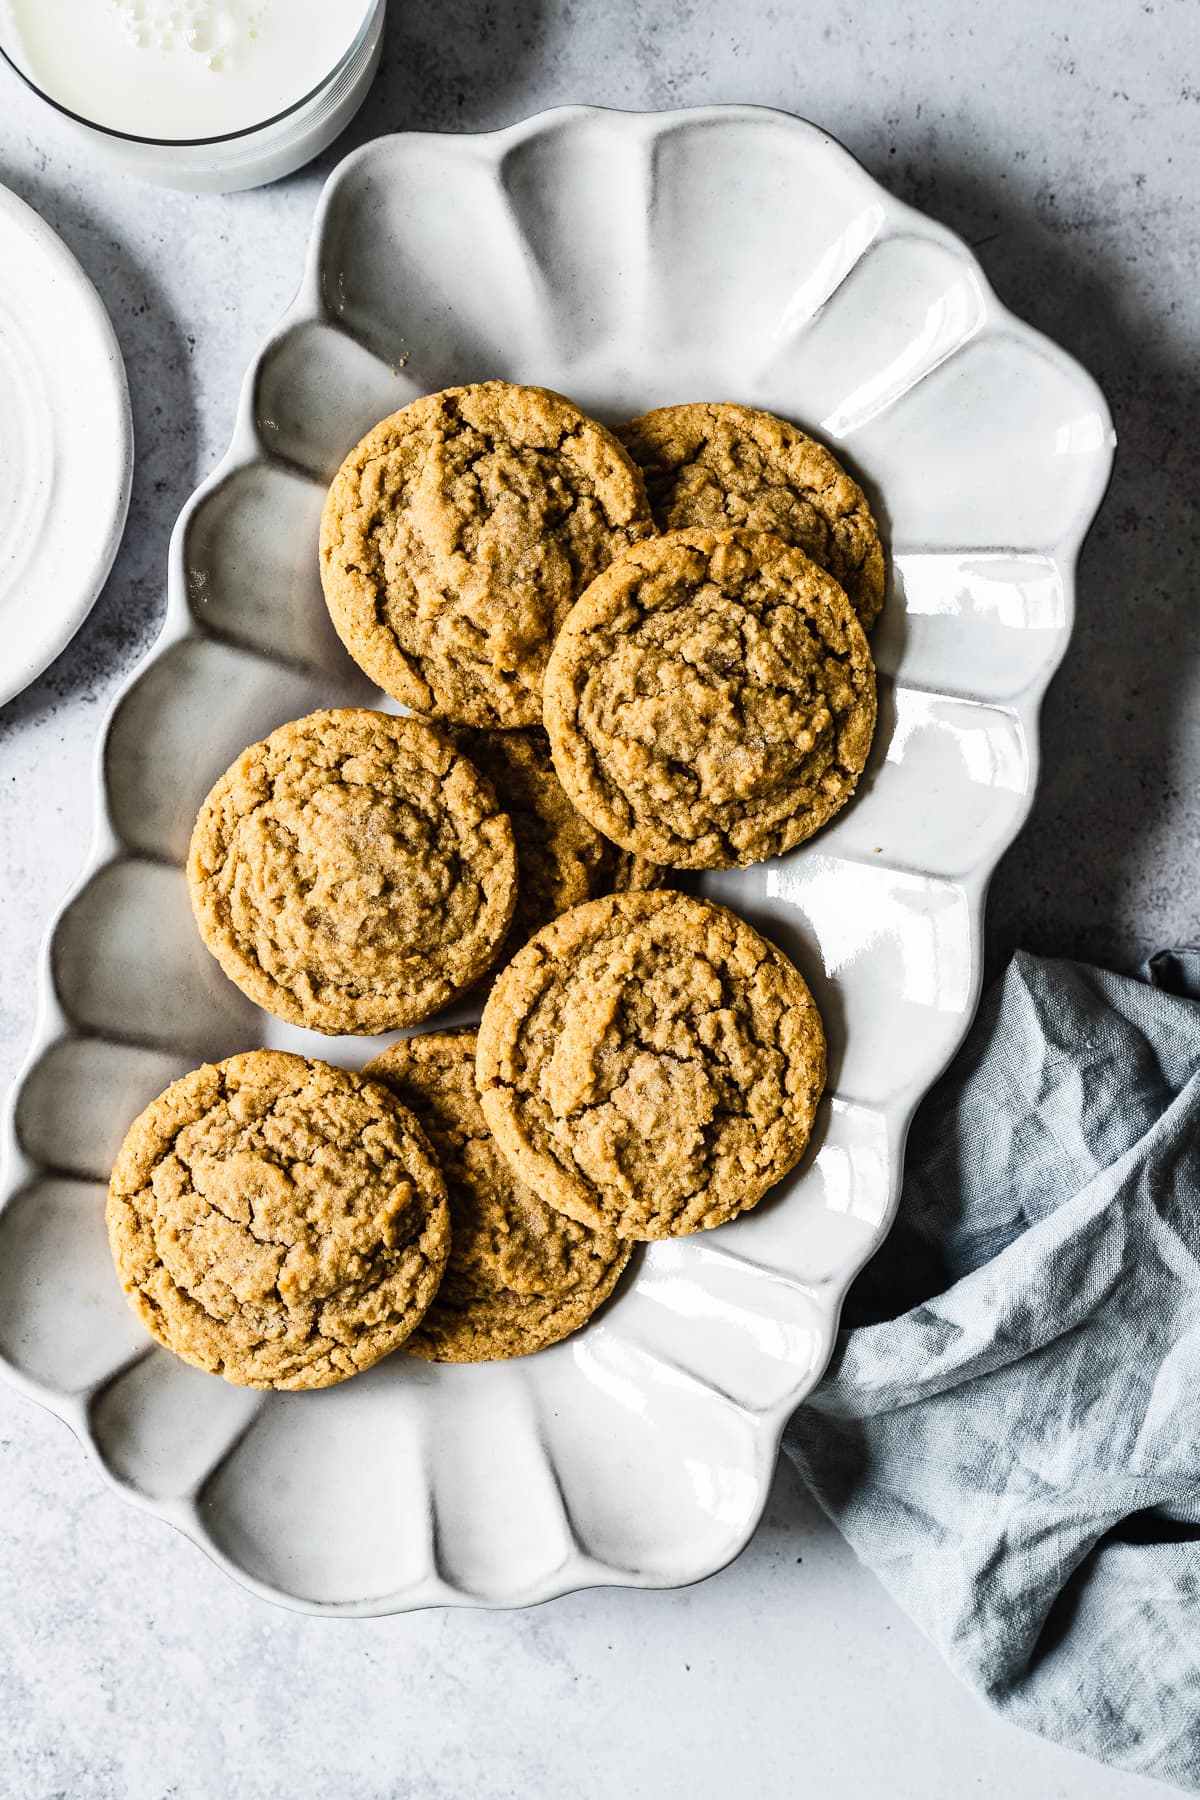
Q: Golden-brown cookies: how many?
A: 8